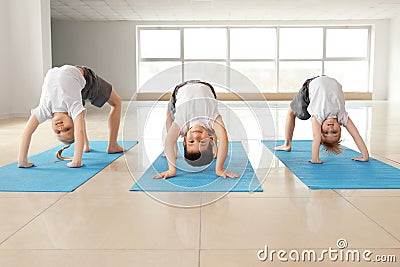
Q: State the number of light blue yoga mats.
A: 3